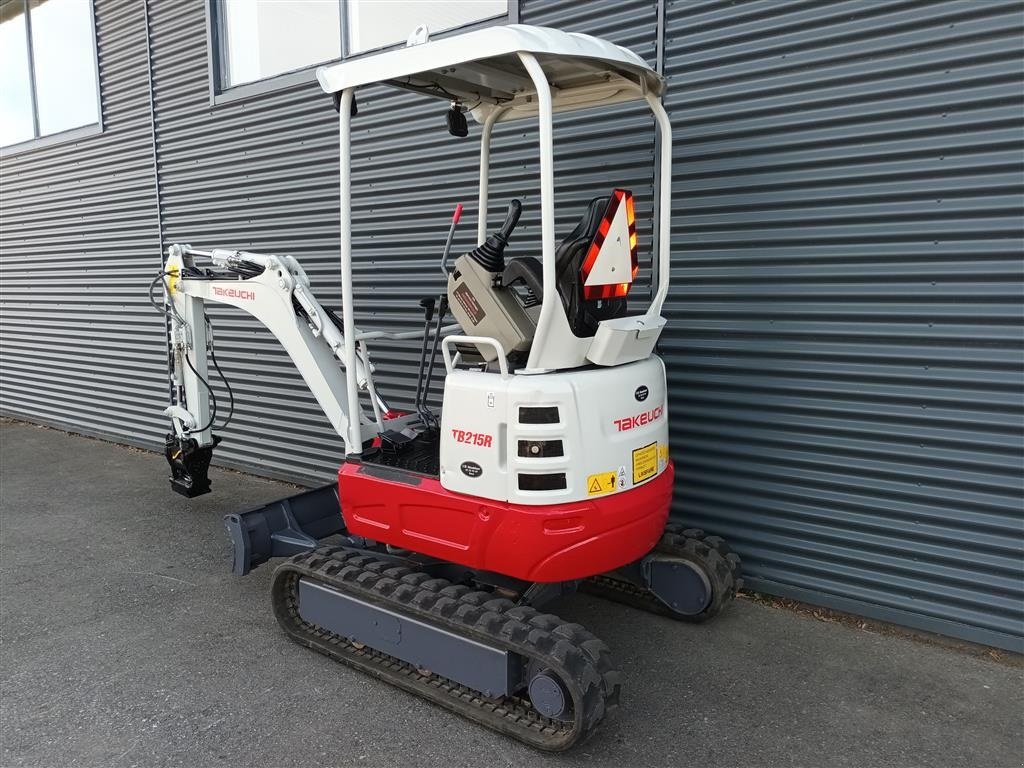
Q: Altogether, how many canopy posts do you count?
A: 4